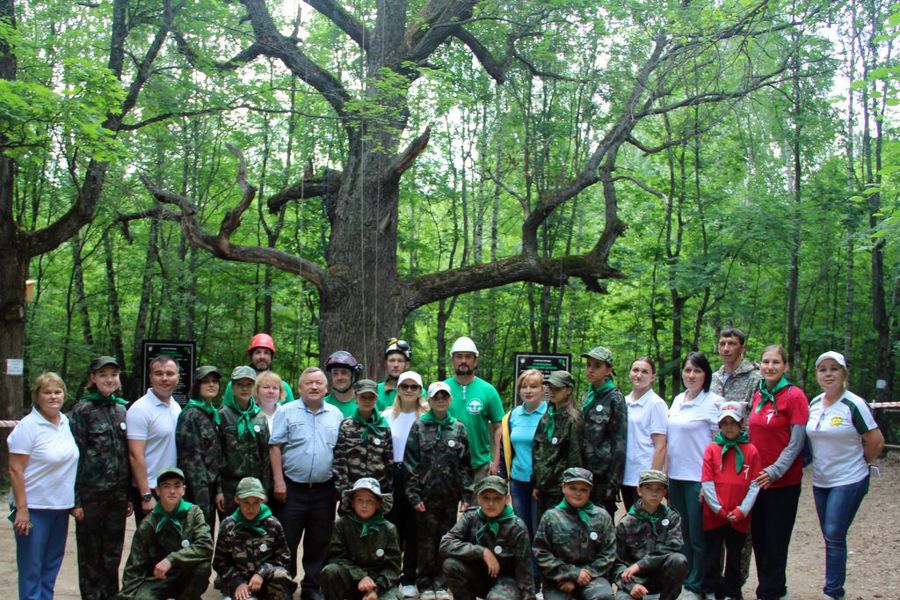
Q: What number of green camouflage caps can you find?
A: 11